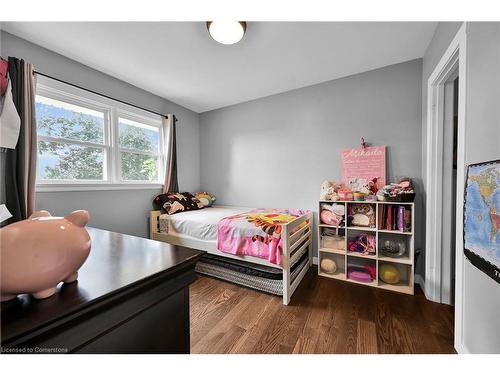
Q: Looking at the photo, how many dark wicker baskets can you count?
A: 1